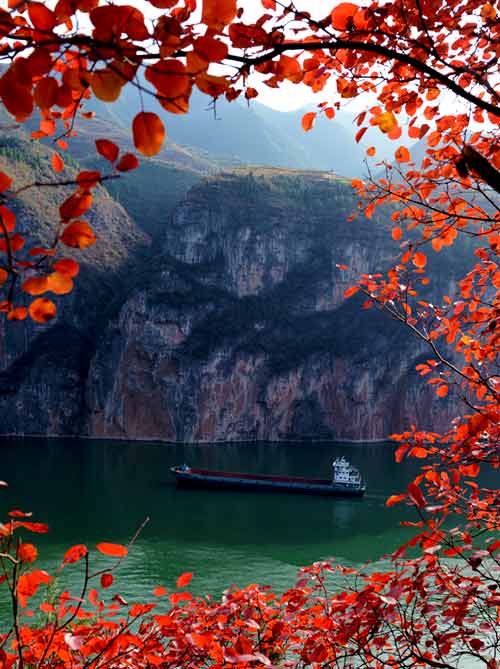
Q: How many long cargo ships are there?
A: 1